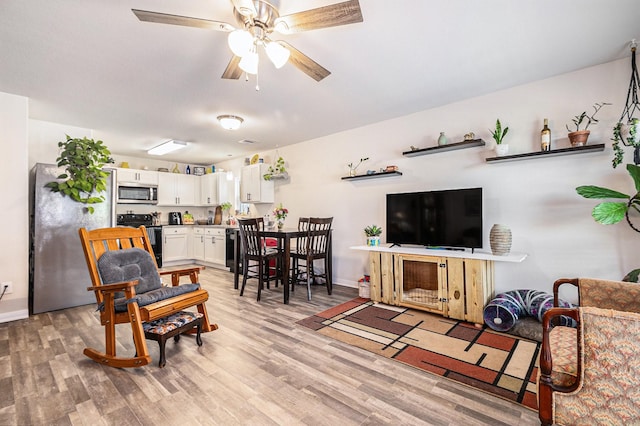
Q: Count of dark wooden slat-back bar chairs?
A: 4